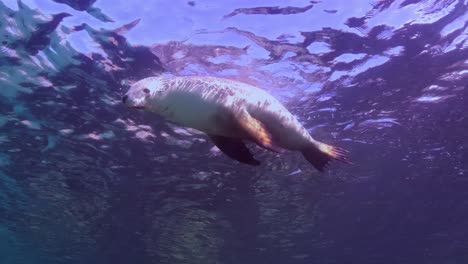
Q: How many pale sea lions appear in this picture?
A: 1